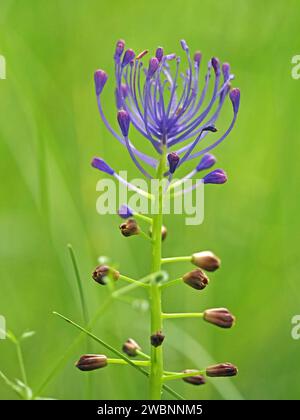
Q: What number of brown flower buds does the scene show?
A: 11